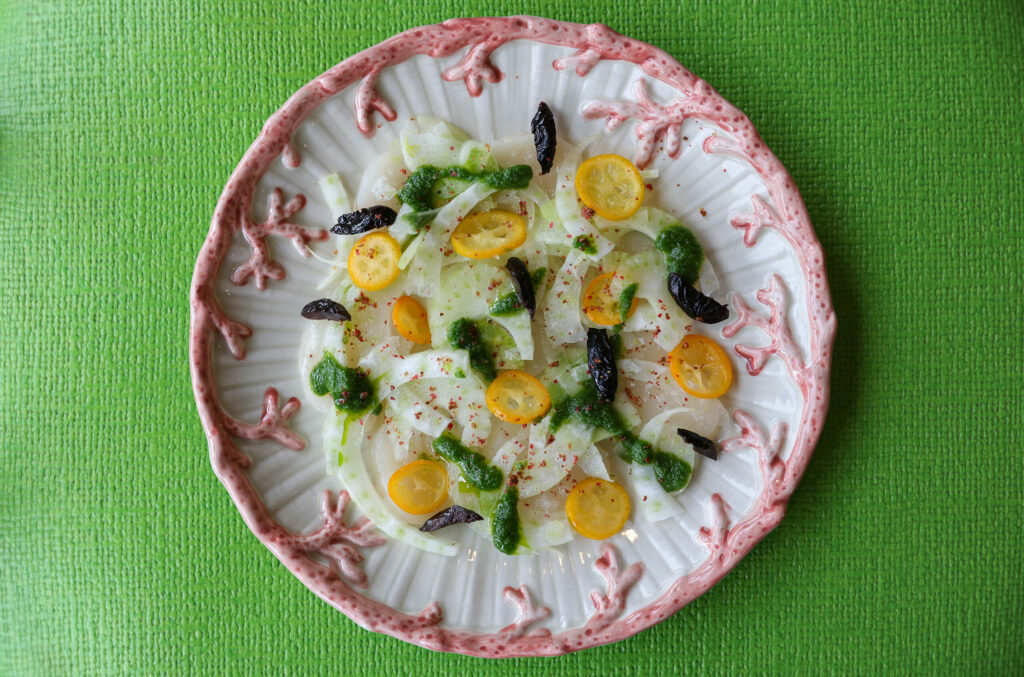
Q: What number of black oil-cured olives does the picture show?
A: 8